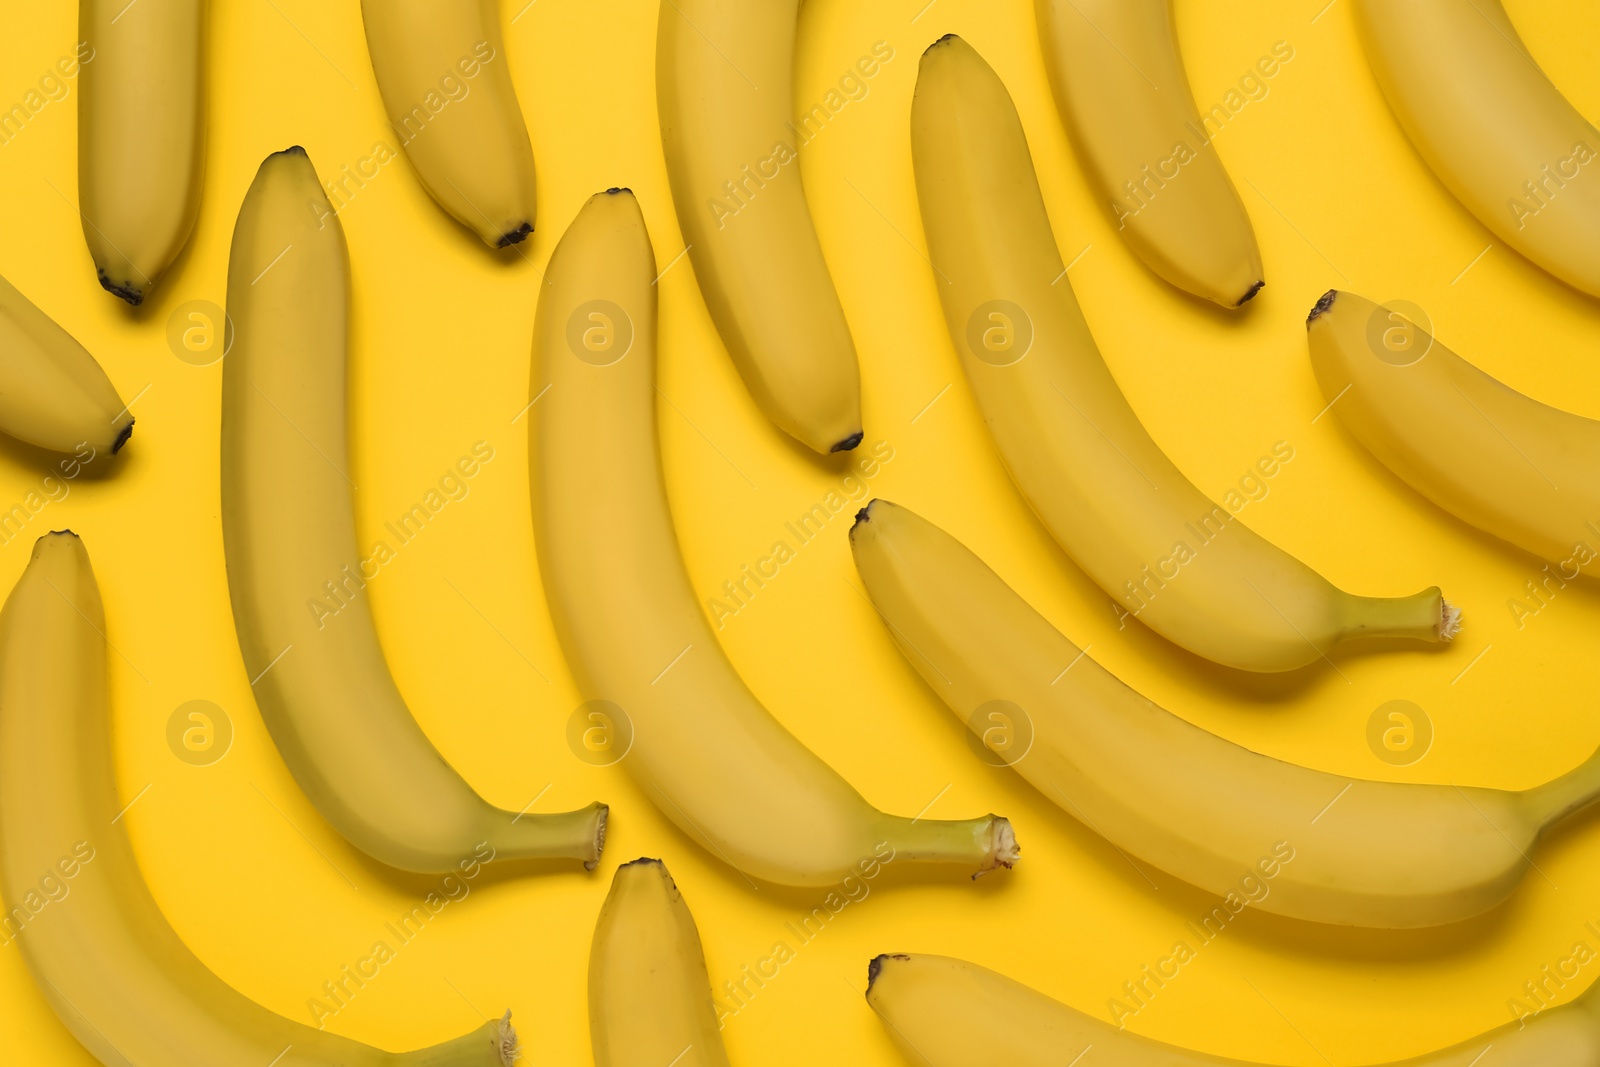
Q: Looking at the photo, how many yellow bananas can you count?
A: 14